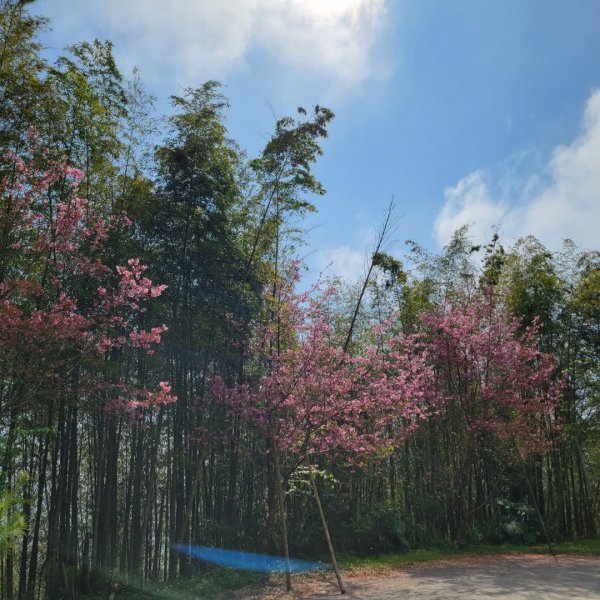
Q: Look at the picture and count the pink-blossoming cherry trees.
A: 3